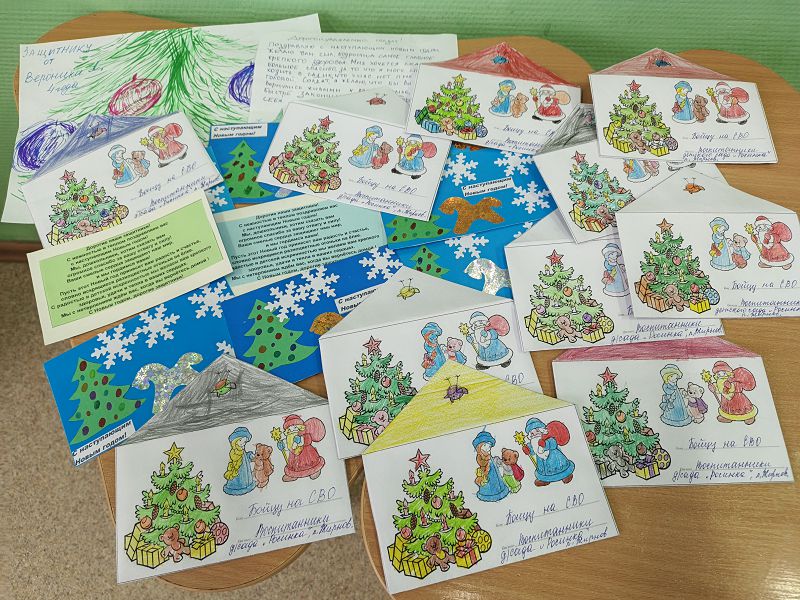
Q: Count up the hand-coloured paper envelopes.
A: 11